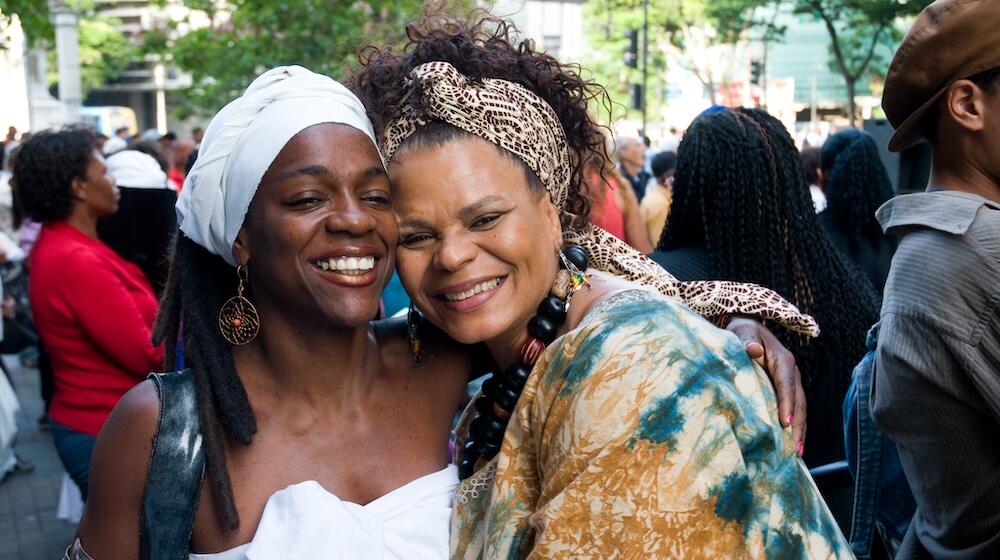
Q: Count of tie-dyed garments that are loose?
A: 1